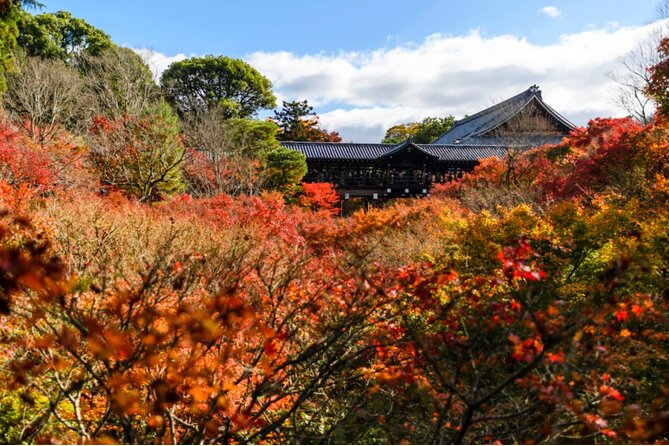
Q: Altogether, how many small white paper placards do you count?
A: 5